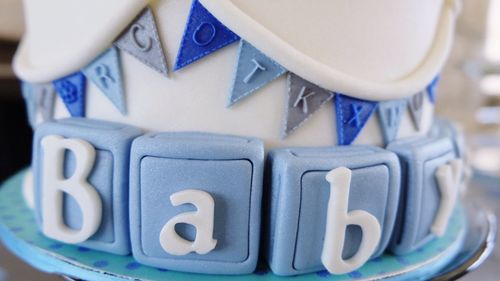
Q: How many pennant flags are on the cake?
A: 12